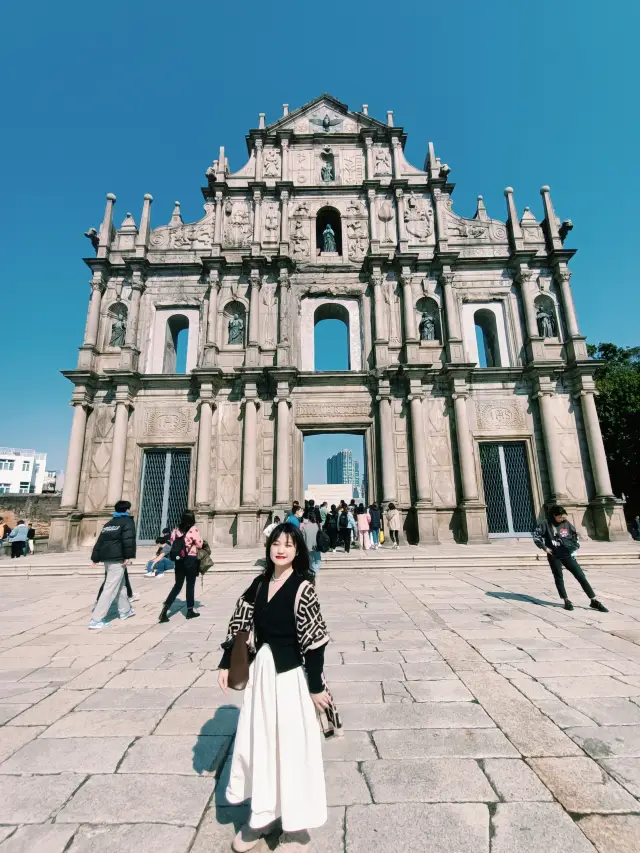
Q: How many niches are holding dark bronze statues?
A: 6